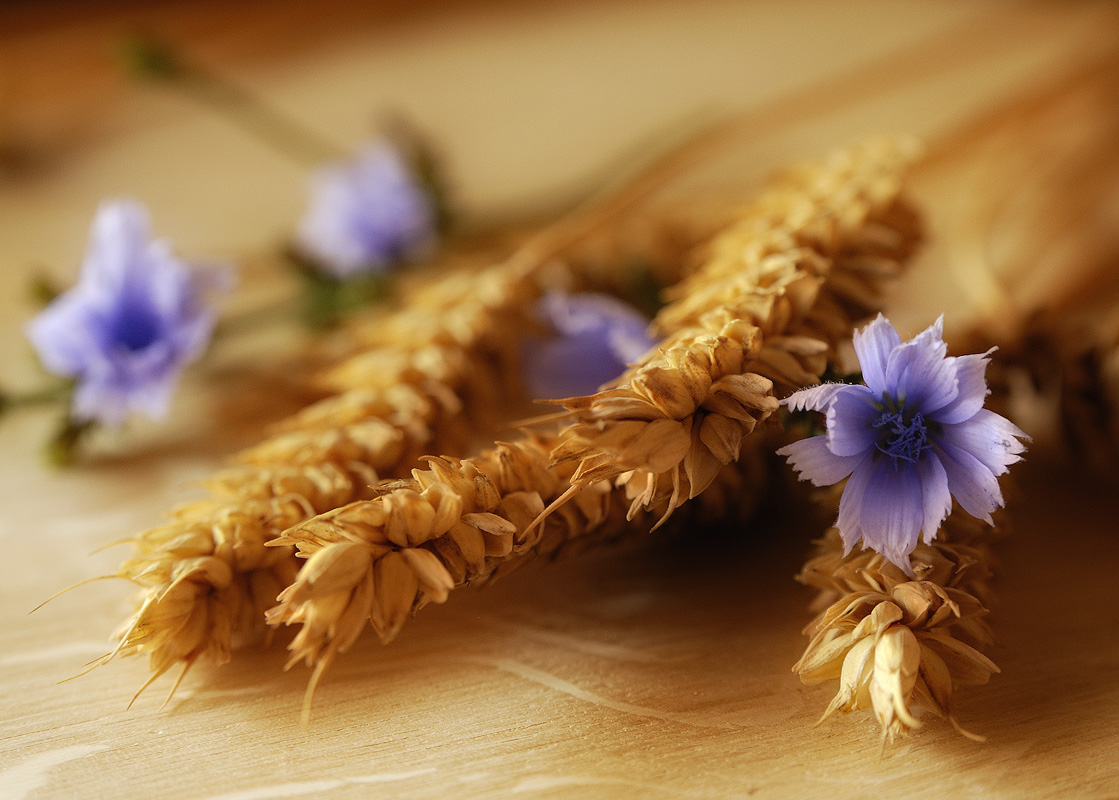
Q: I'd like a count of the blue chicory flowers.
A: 4